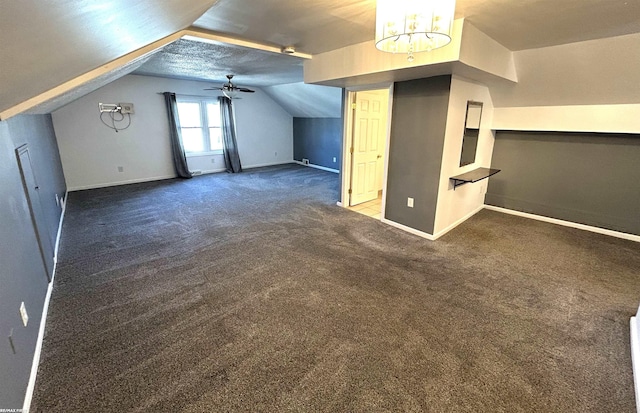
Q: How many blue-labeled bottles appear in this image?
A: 0